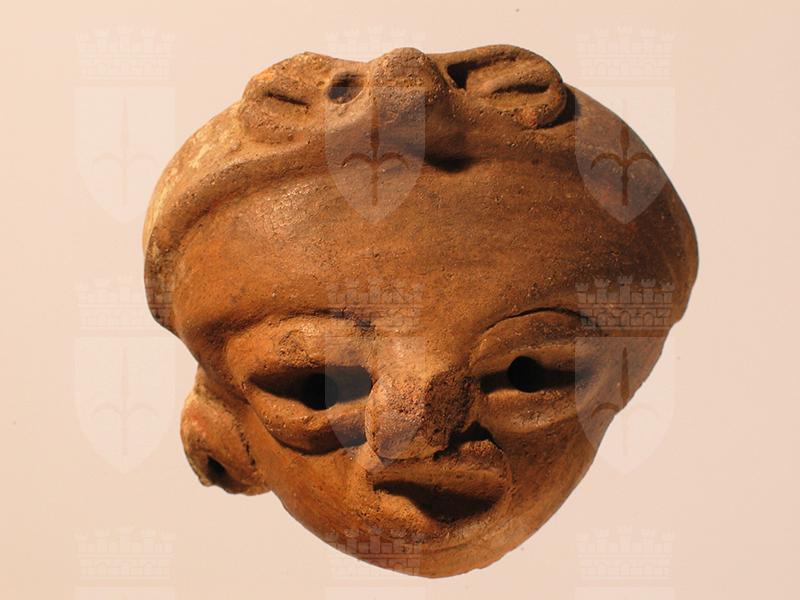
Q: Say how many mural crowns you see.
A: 9